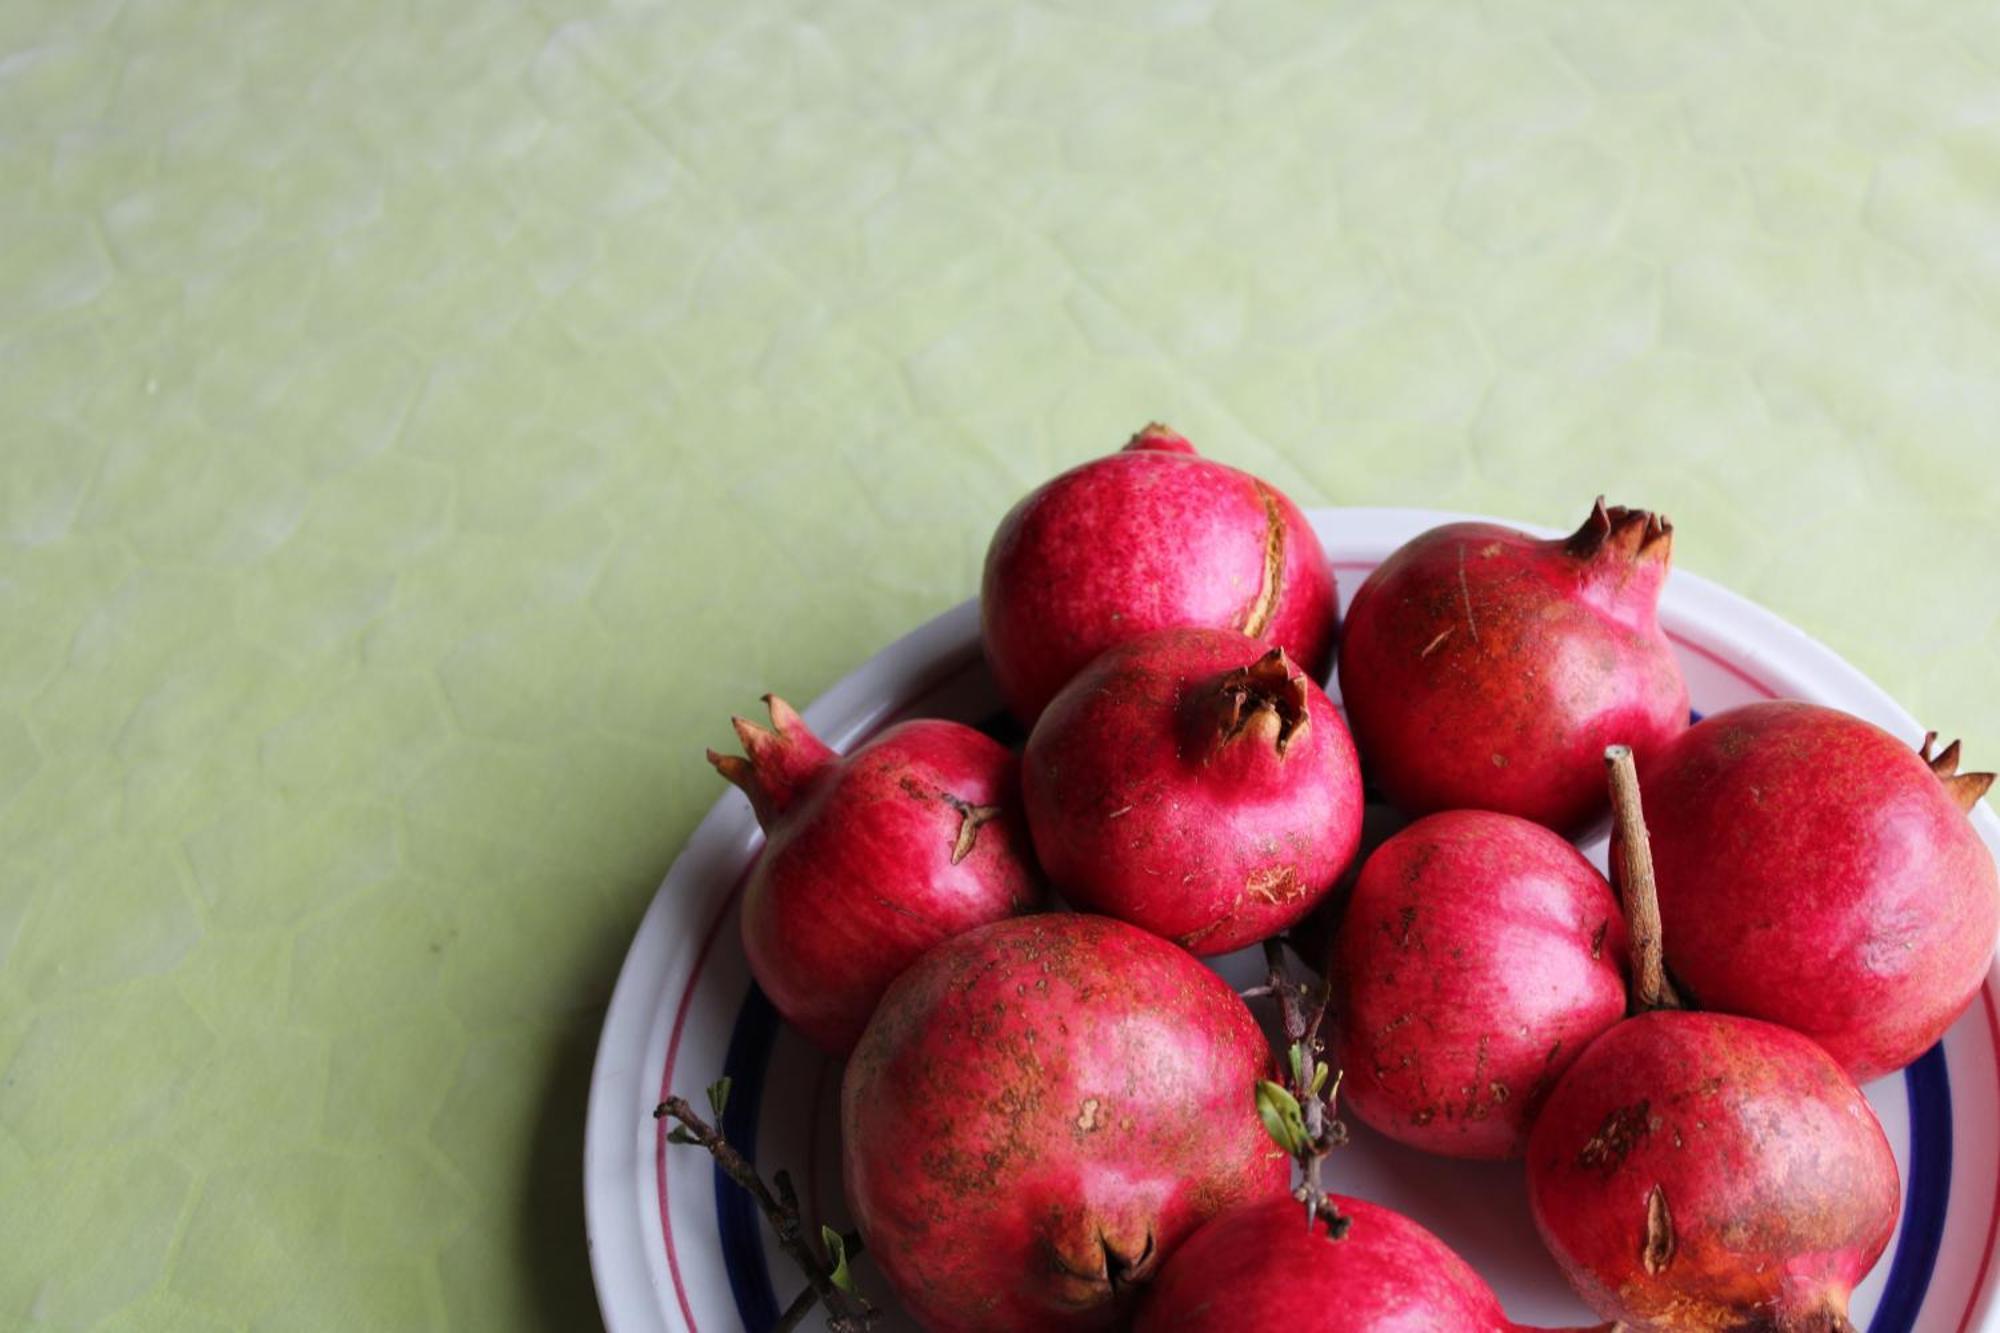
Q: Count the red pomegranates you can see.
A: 9